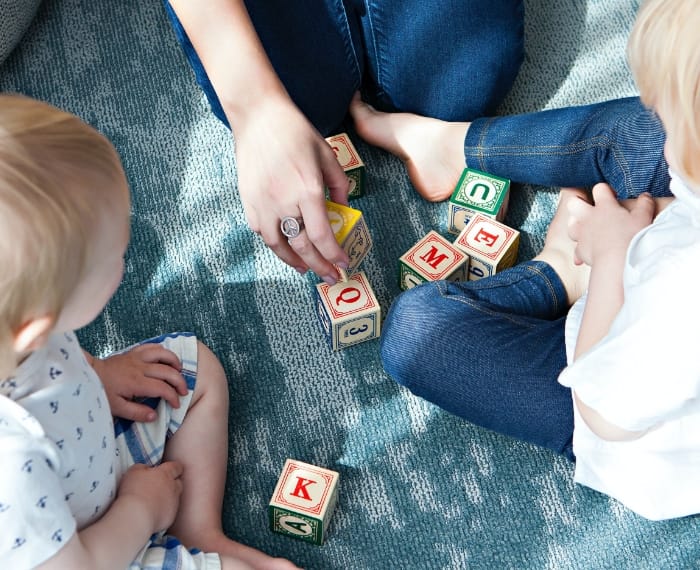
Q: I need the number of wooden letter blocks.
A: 7